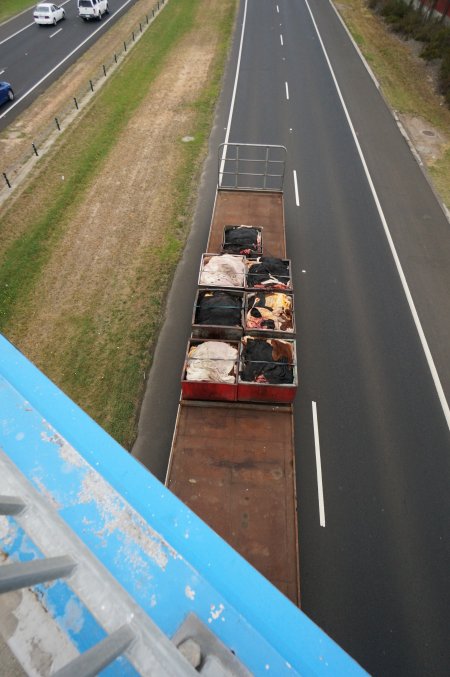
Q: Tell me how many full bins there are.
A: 7